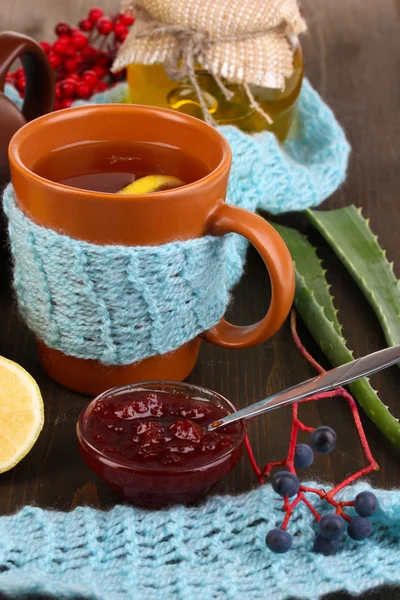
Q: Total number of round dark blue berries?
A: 8